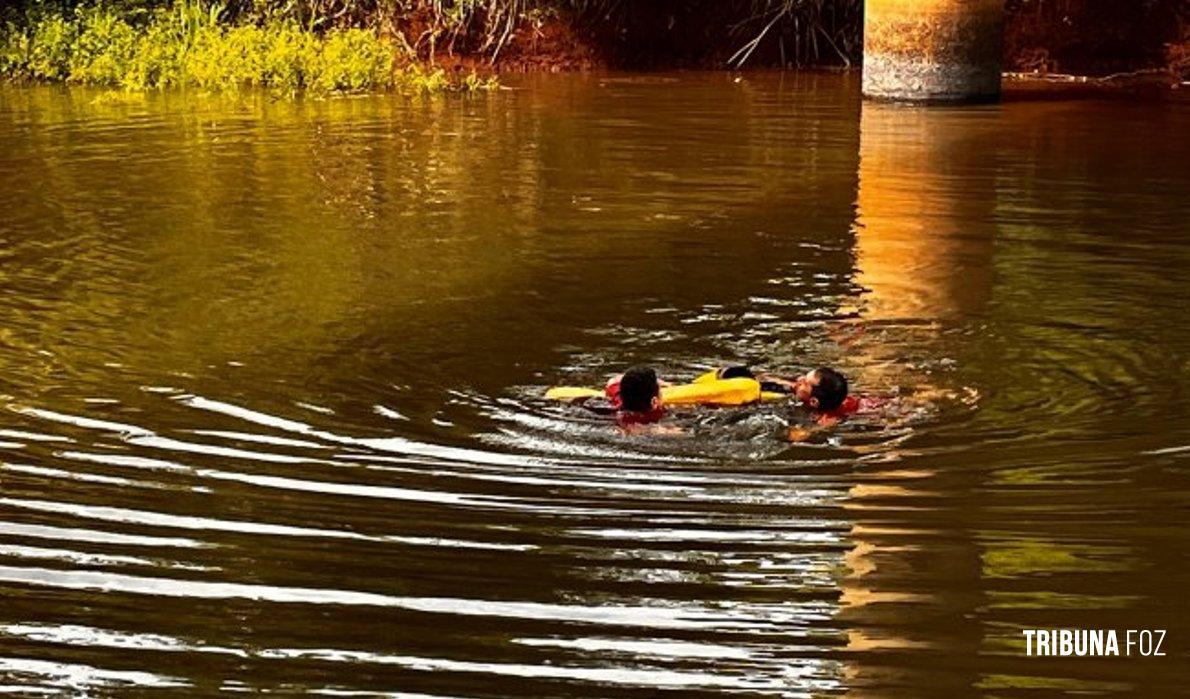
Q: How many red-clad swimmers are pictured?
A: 2